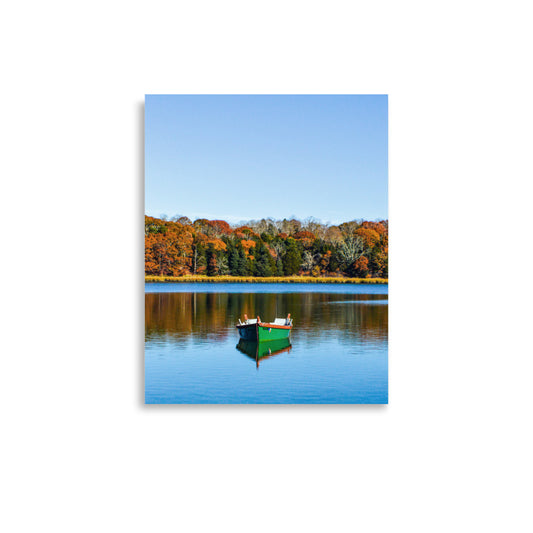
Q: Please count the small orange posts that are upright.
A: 3